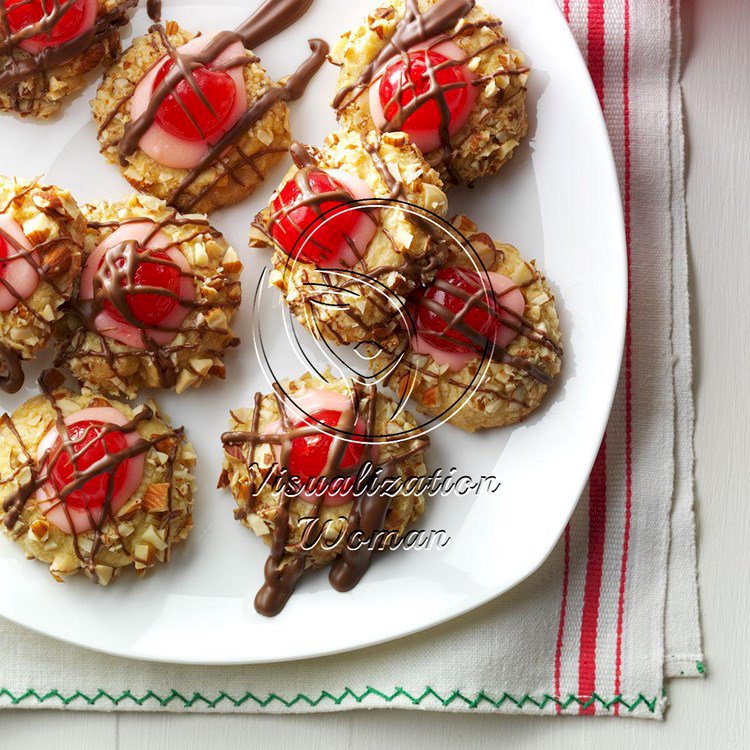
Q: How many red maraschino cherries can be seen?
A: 9